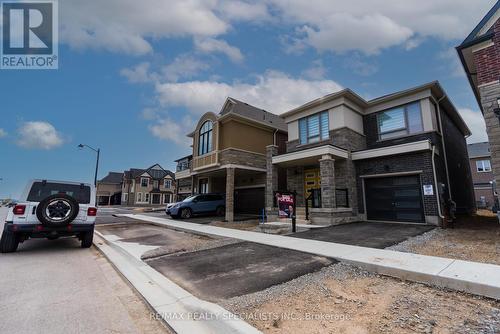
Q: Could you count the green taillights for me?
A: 0